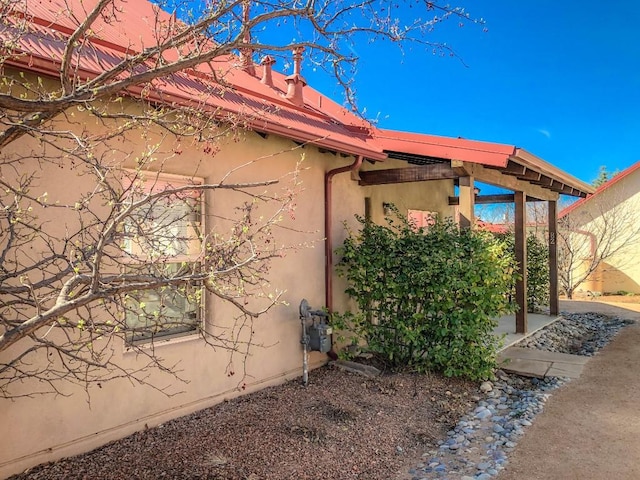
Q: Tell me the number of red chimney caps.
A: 3